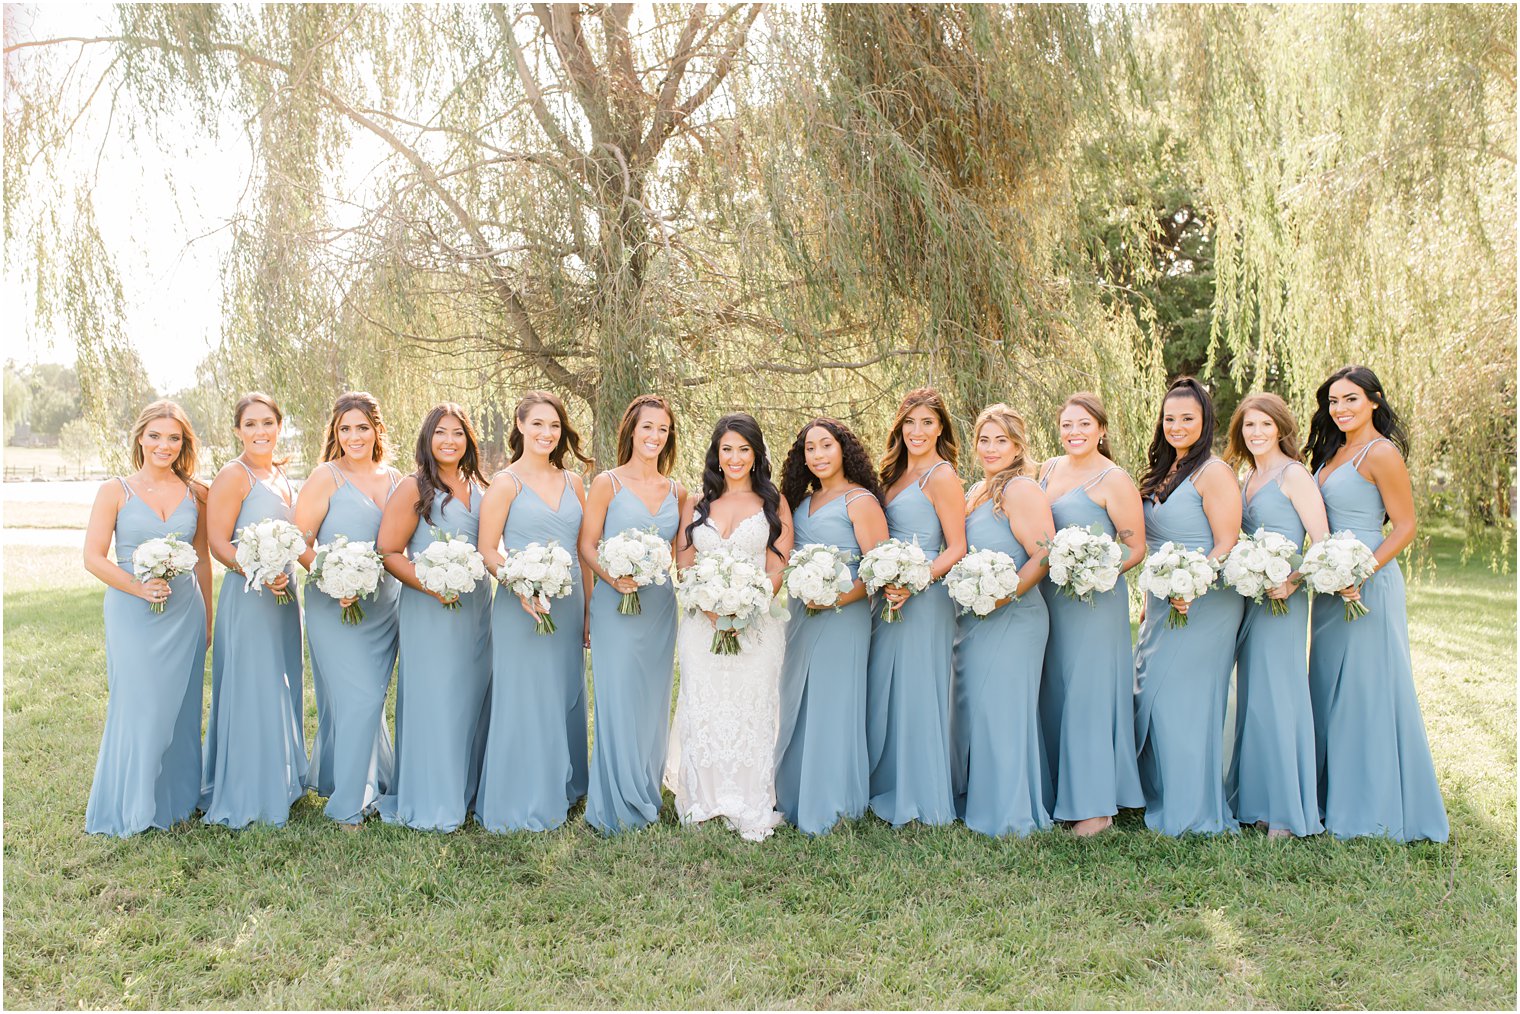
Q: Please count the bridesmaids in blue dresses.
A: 13